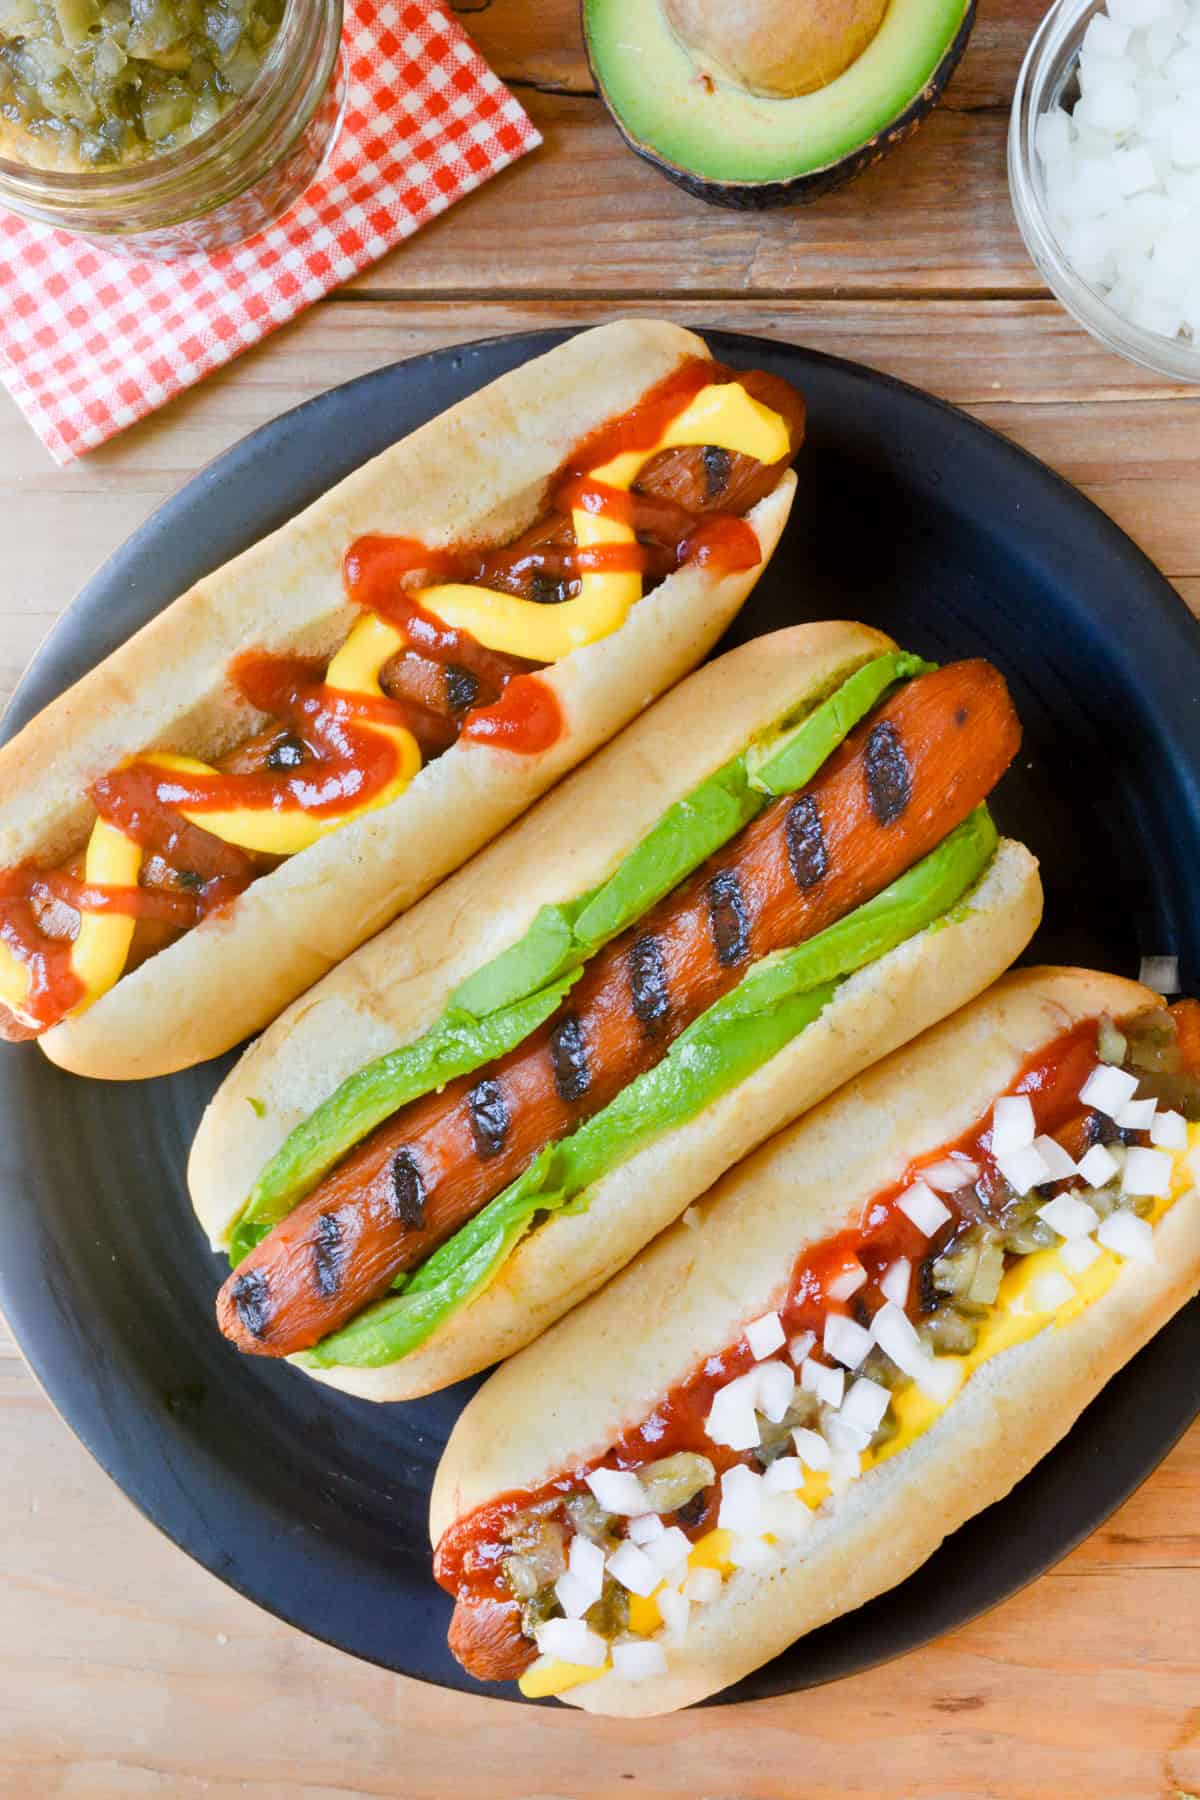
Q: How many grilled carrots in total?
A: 3